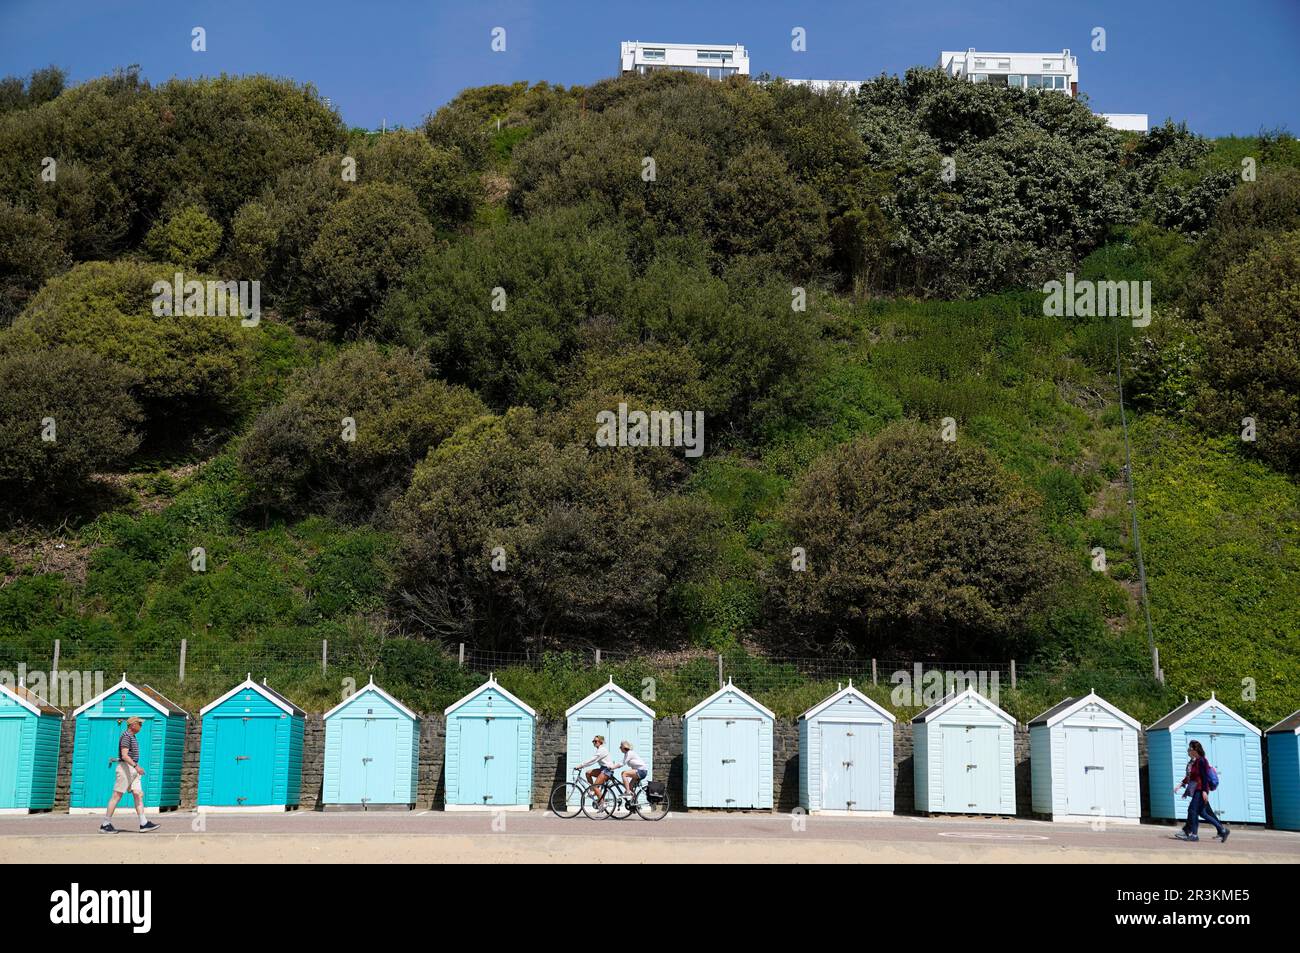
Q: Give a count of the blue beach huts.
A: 12